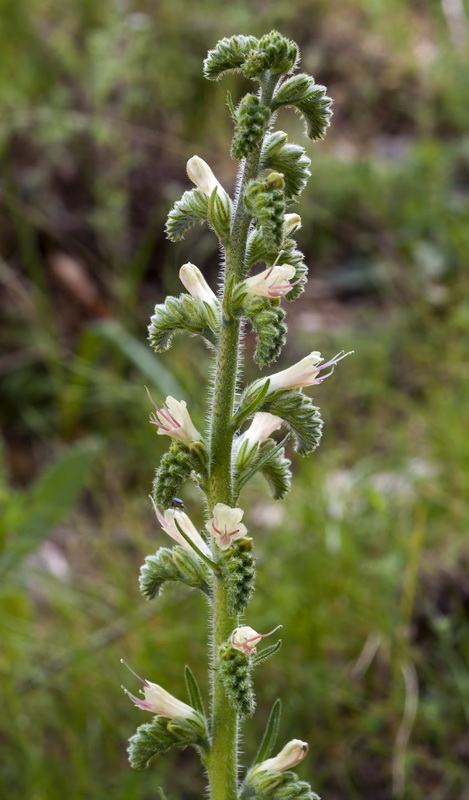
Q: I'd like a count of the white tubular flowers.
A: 12